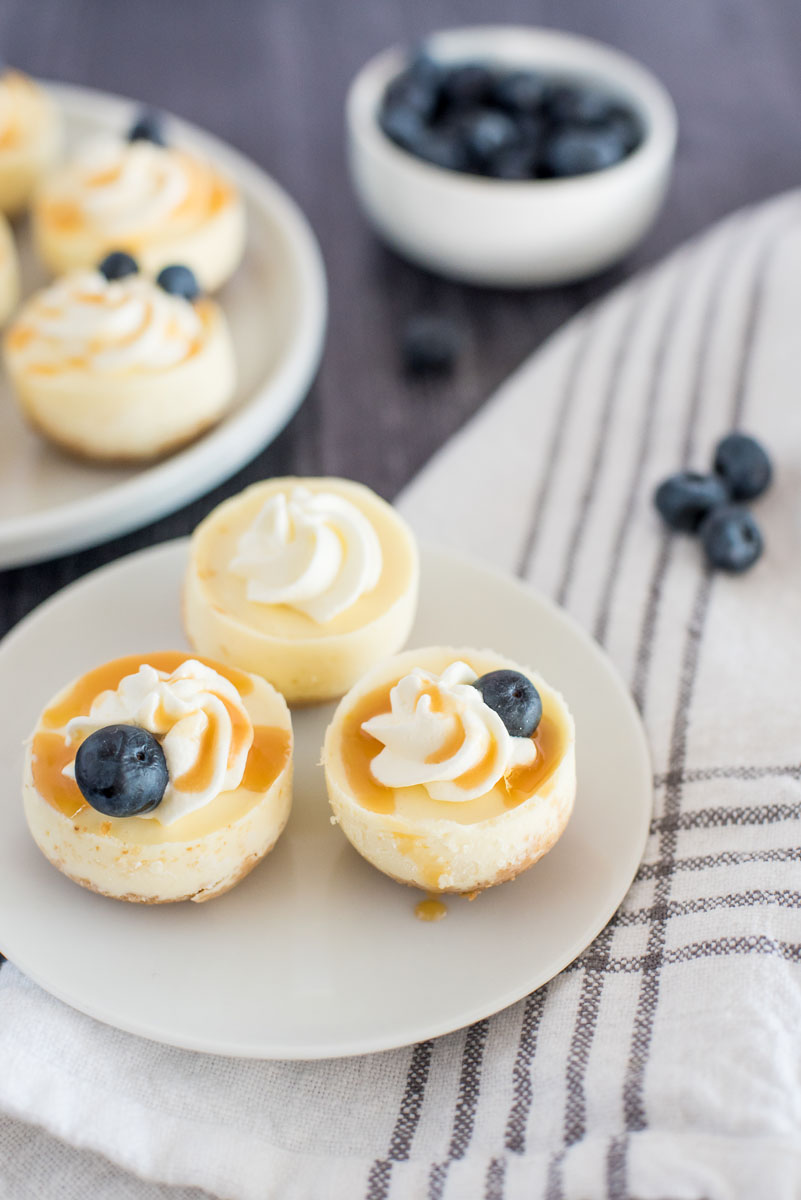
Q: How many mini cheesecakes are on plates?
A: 7